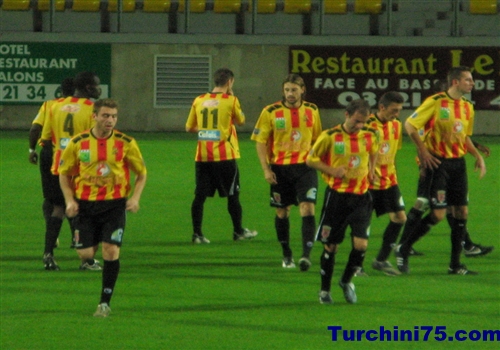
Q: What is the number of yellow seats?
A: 12